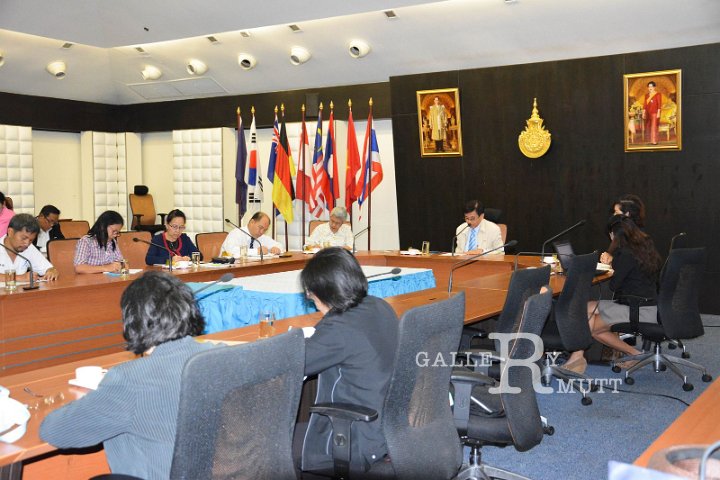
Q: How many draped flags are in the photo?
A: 9